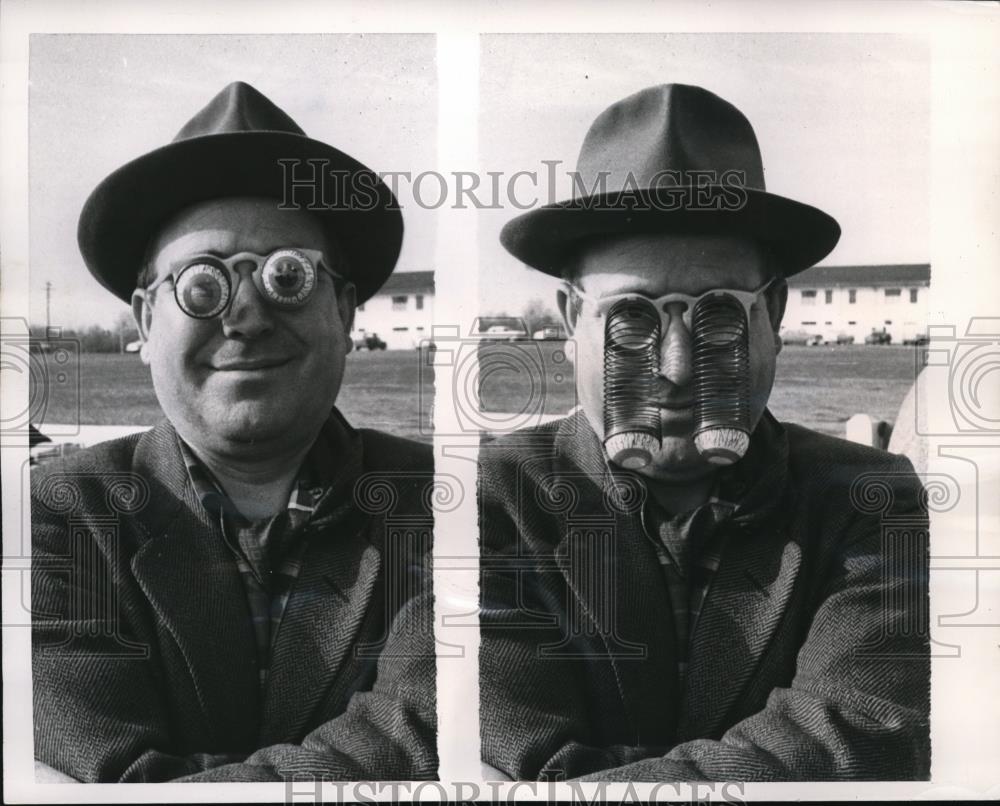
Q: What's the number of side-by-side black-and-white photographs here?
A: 2